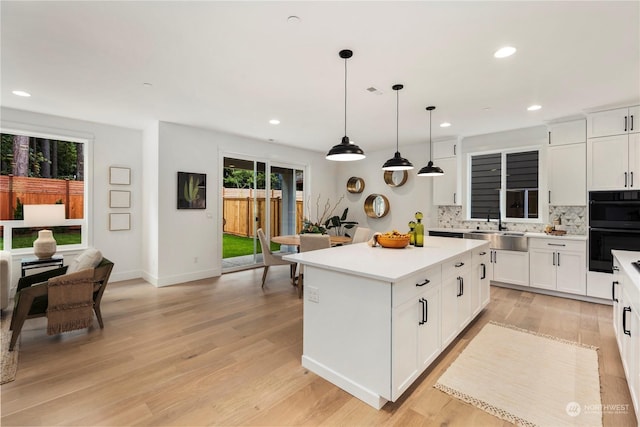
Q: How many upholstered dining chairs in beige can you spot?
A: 3